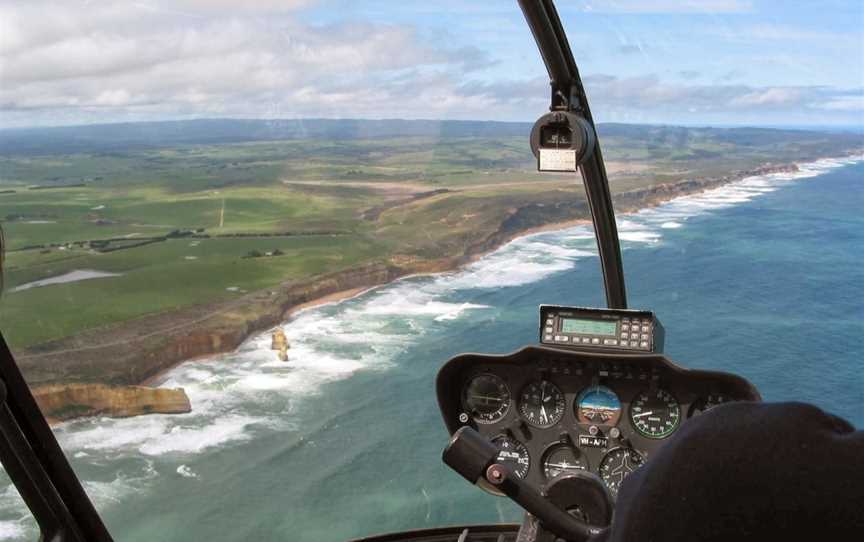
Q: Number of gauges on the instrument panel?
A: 8